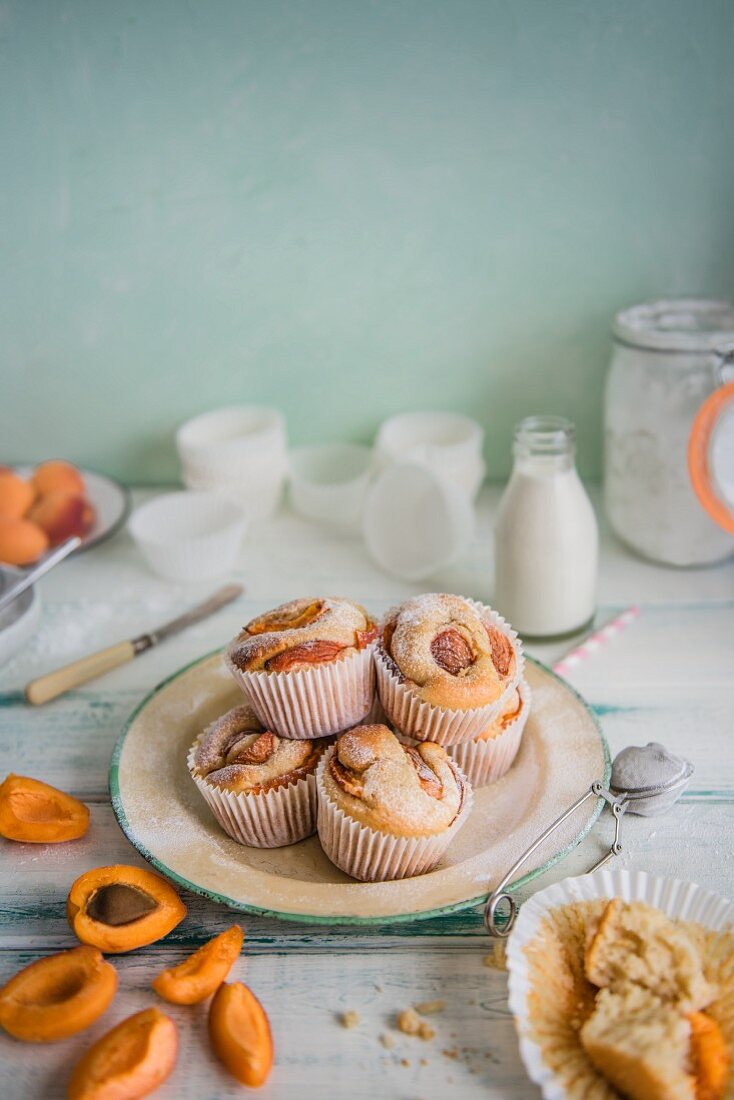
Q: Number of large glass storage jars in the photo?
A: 1